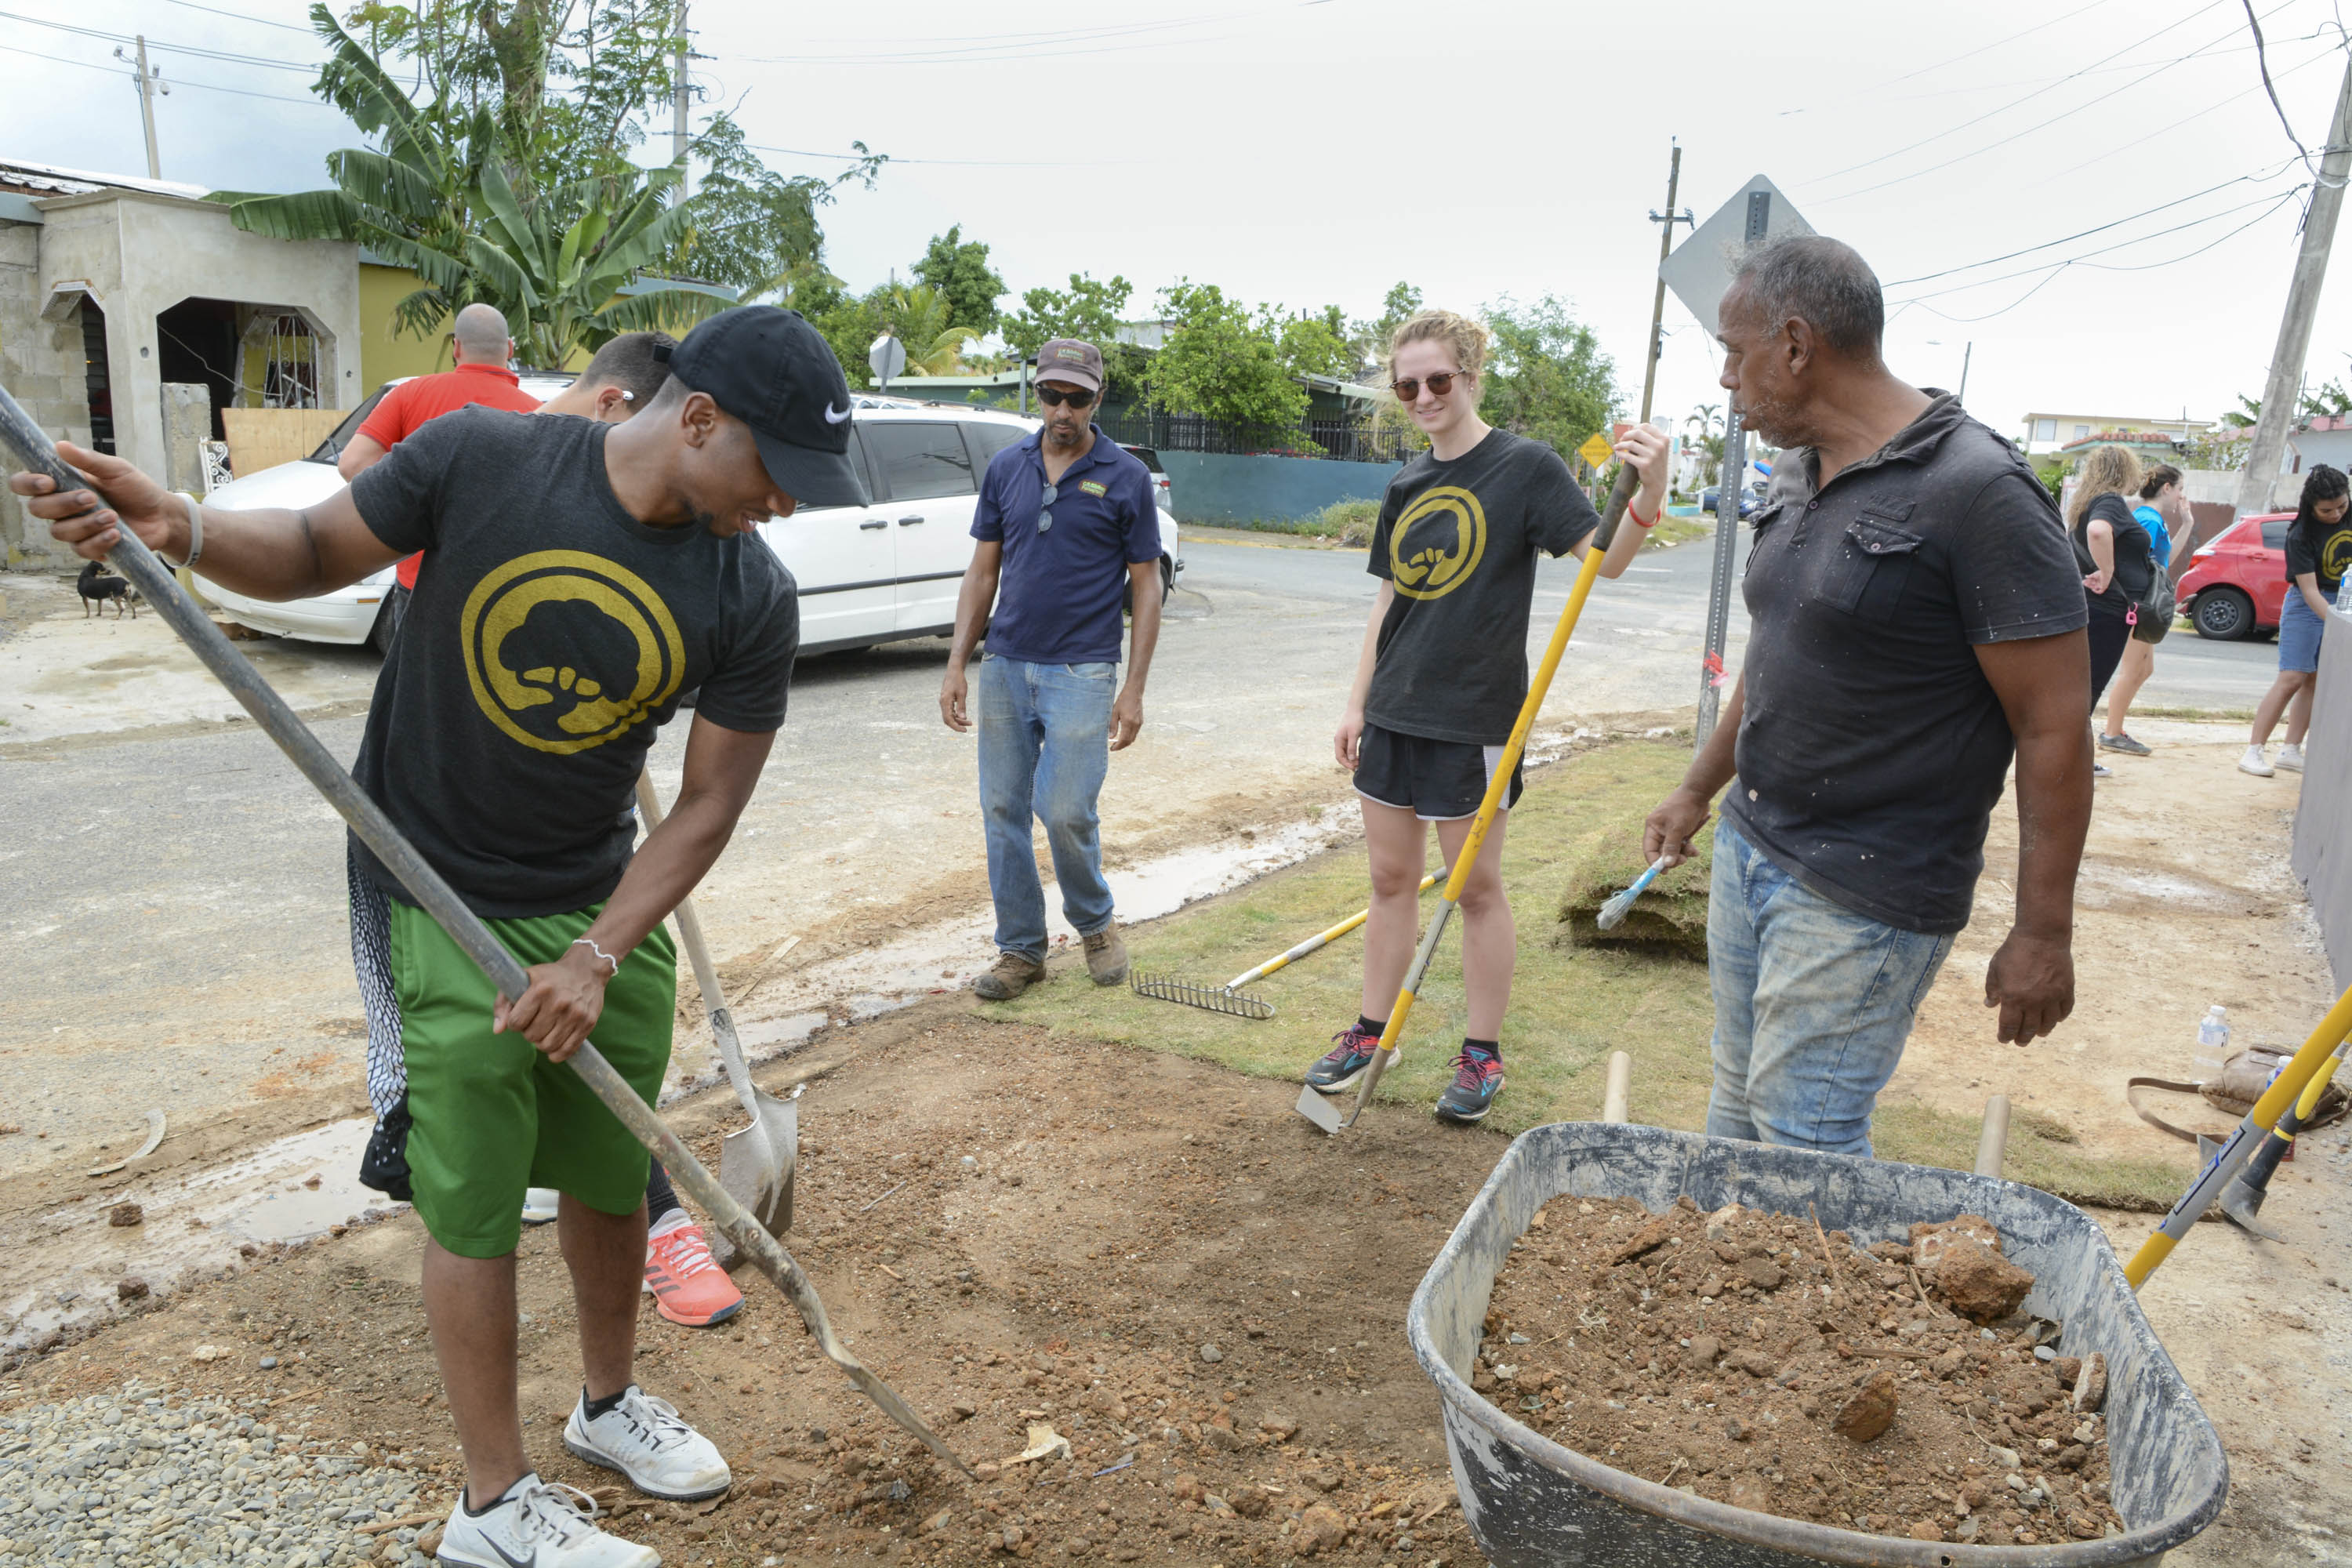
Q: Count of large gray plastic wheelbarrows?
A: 1